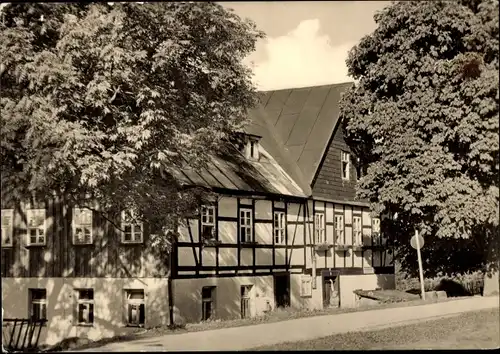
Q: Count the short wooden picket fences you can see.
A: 1